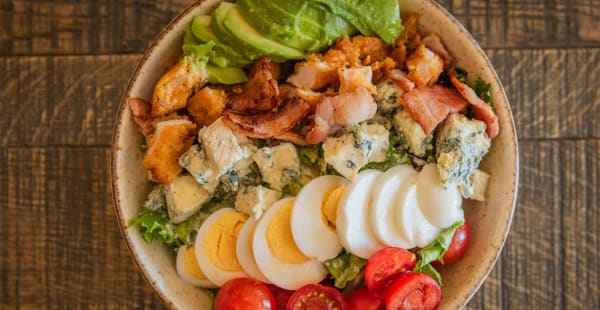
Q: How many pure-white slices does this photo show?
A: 4